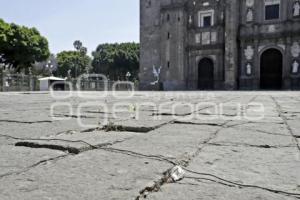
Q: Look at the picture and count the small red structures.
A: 0